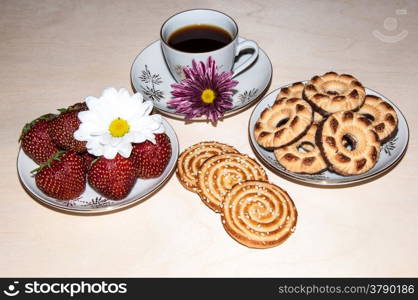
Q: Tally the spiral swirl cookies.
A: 3